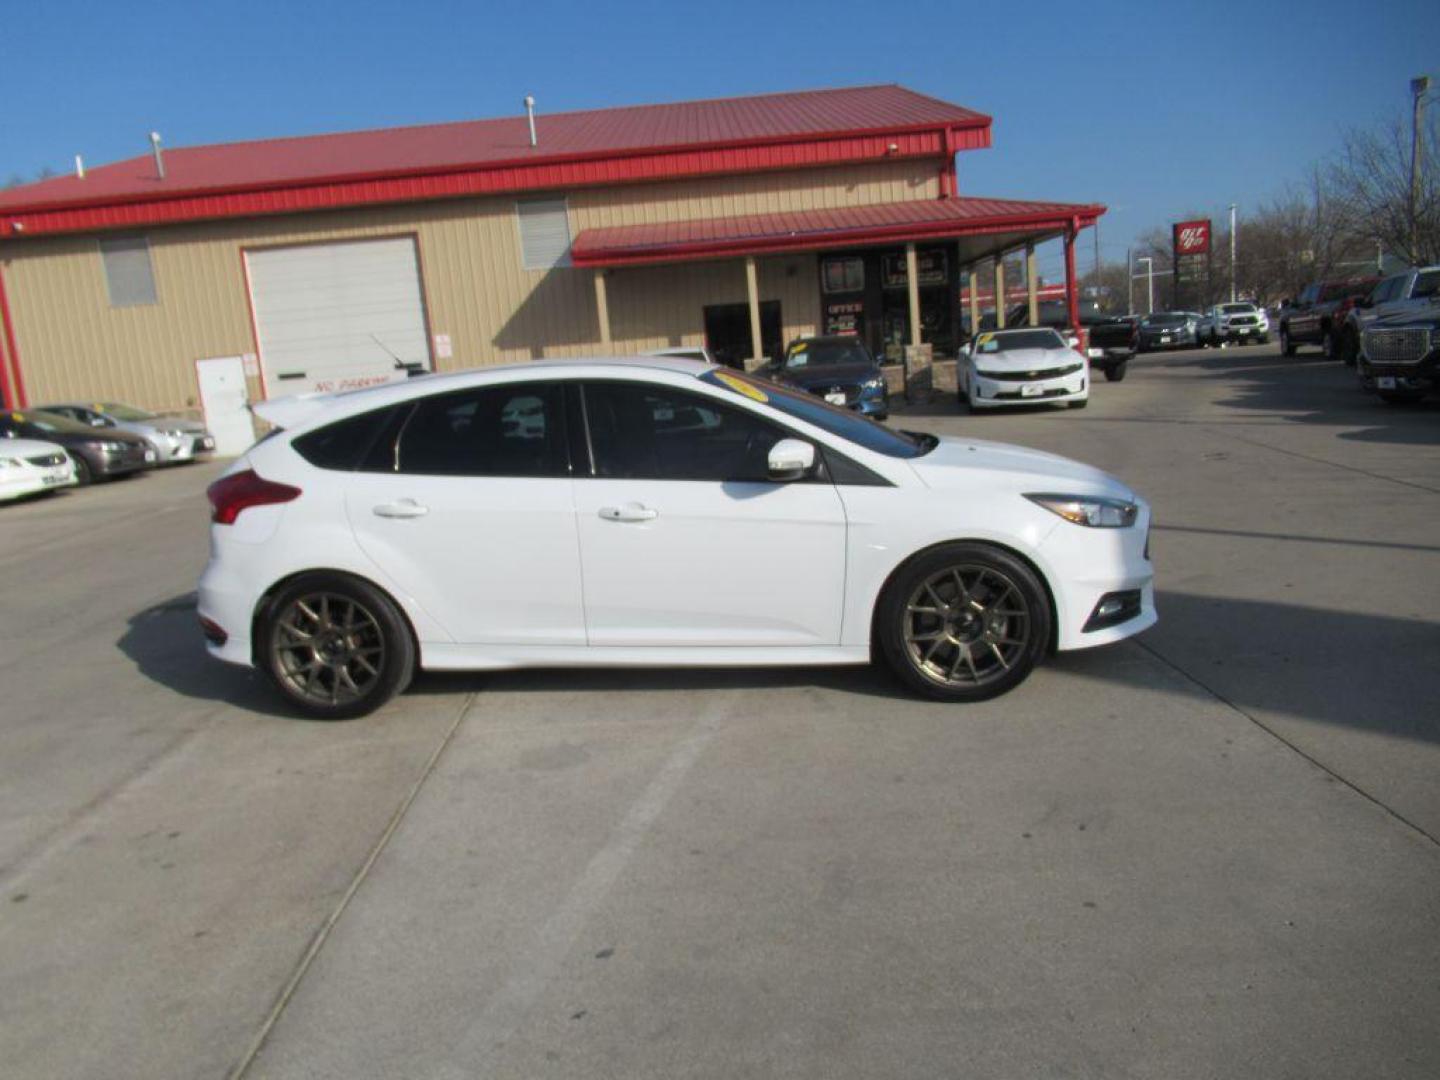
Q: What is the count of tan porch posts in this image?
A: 6